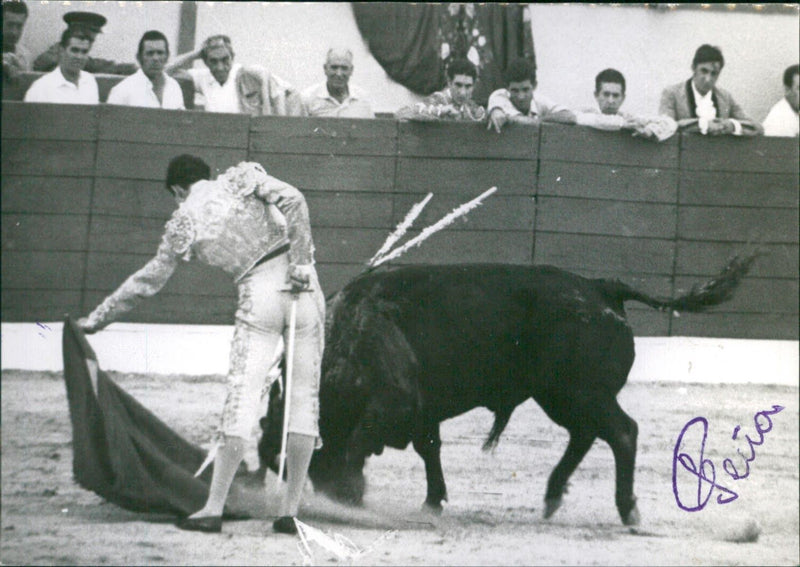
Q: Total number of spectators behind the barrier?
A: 11